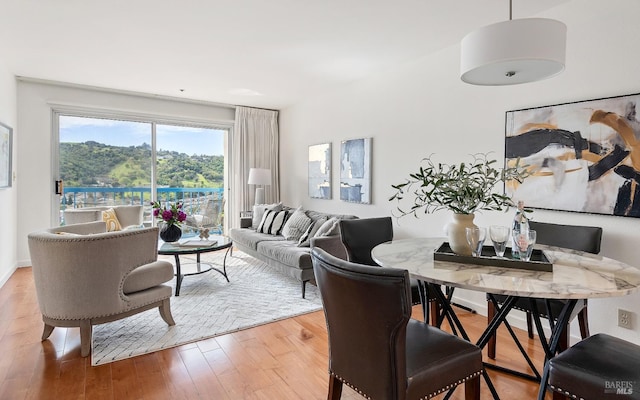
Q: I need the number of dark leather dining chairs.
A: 4